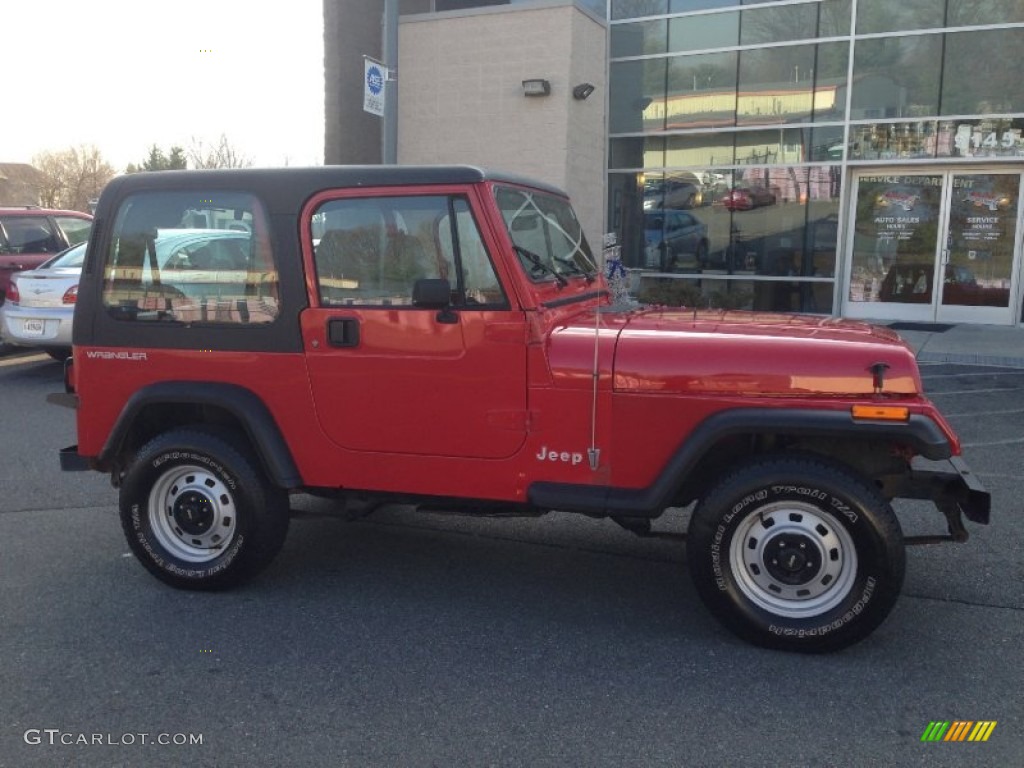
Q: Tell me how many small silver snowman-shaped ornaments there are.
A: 1